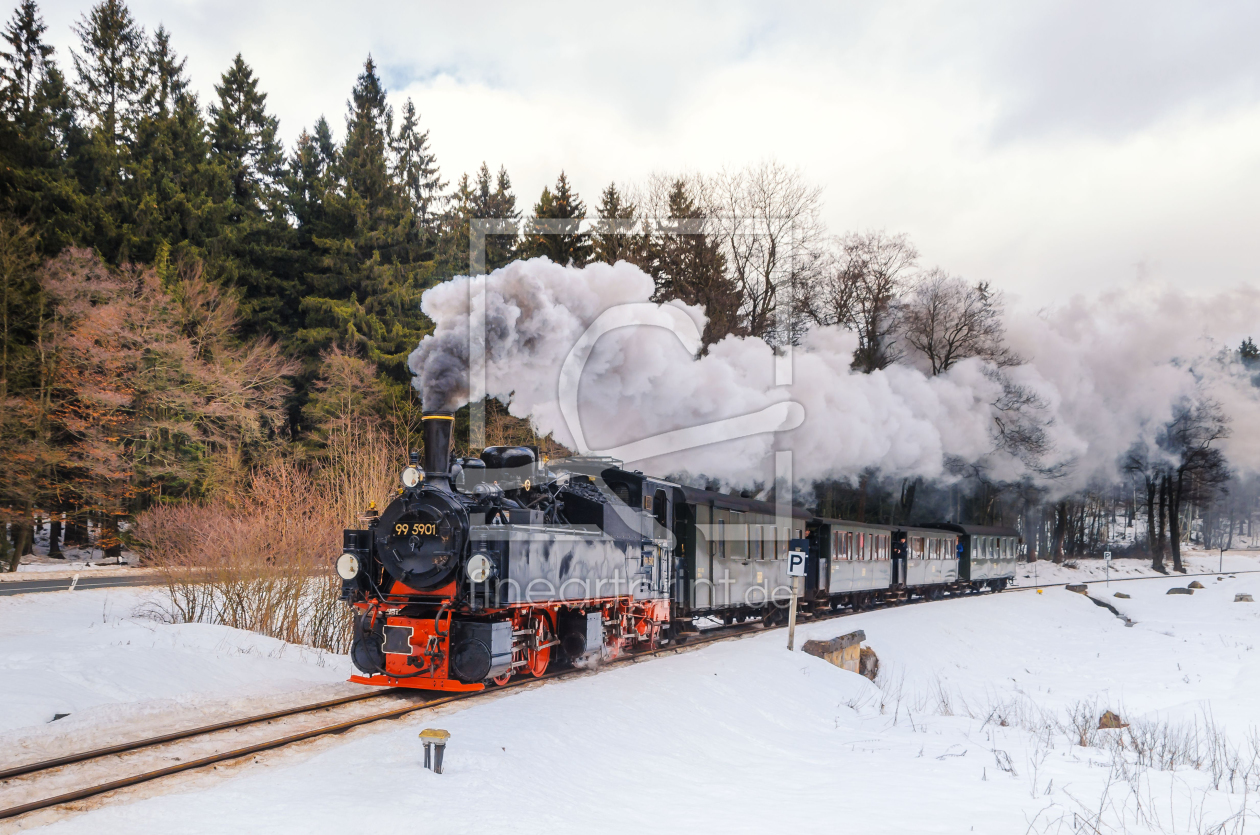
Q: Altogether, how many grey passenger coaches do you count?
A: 4